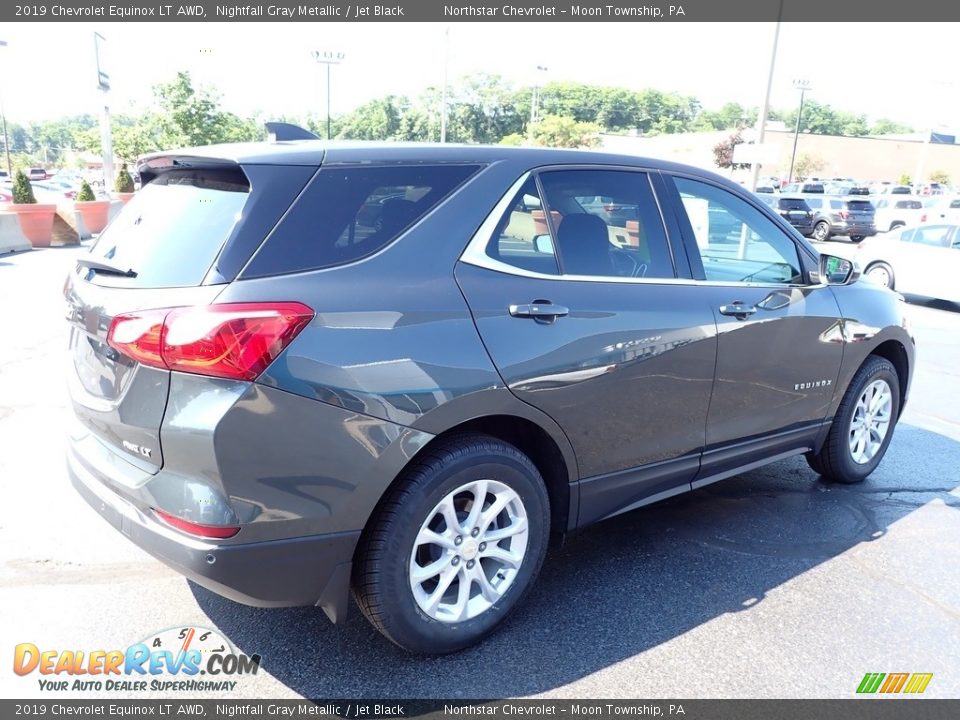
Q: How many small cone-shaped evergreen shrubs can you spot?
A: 3